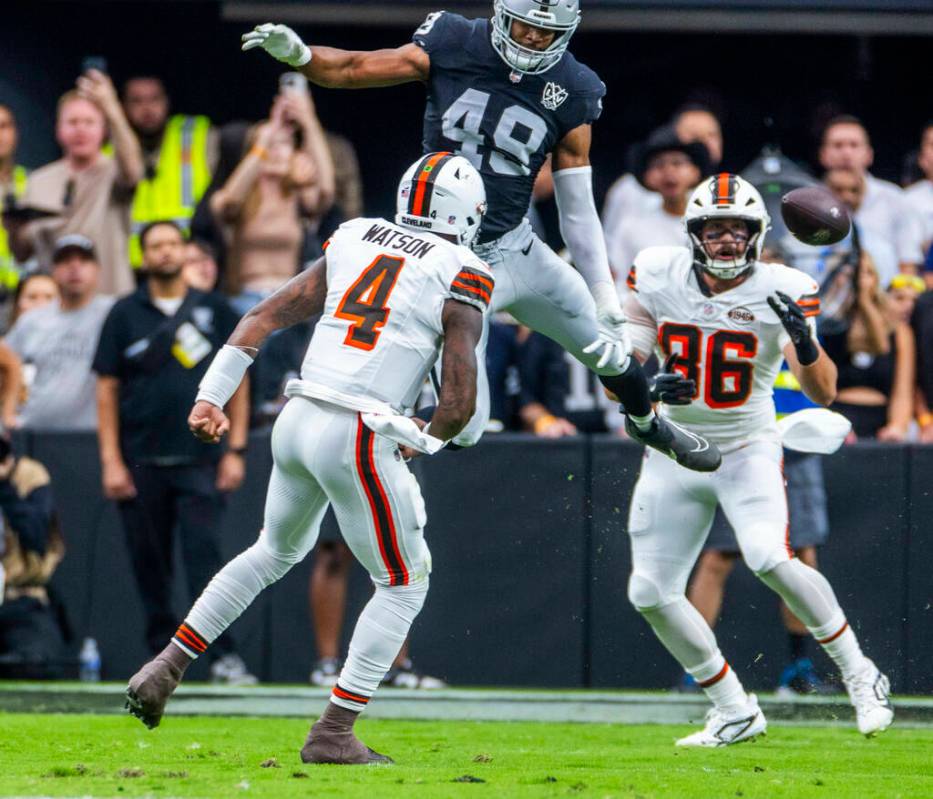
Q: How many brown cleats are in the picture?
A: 2